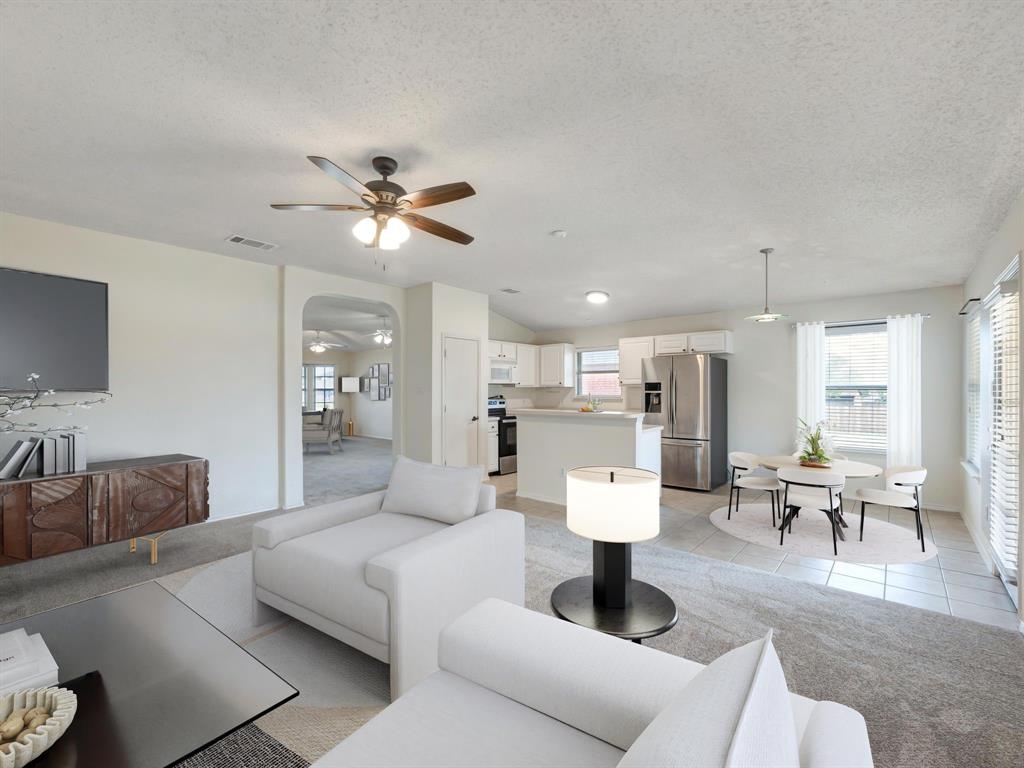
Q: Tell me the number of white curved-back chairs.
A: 4